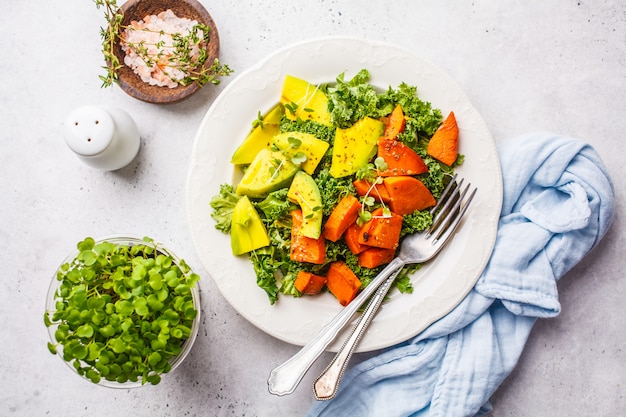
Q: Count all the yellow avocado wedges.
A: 7